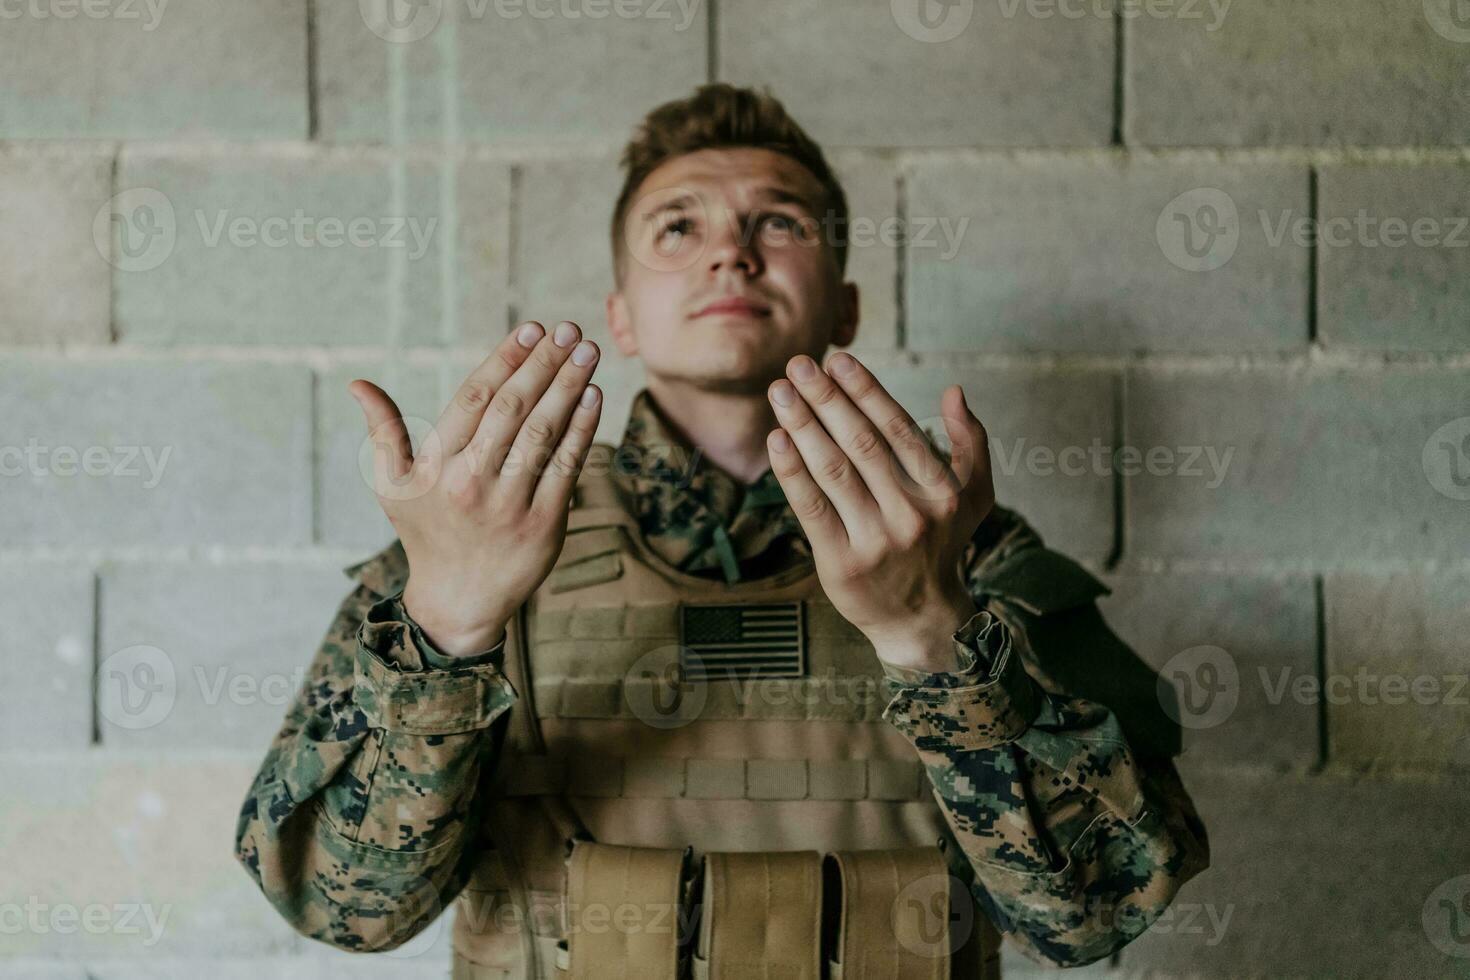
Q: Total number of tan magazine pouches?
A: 3